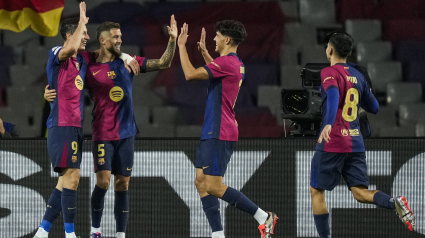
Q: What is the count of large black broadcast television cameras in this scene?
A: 1